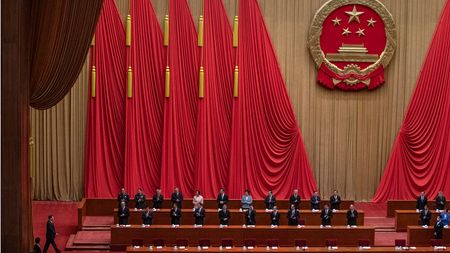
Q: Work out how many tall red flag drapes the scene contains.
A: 6